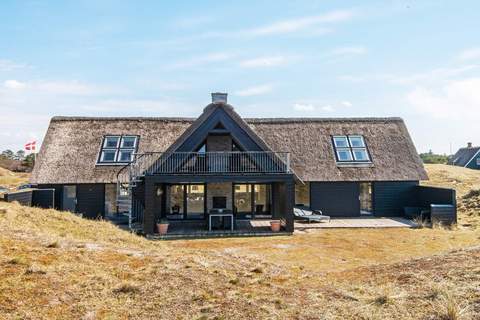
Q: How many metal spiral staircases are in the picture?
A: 1